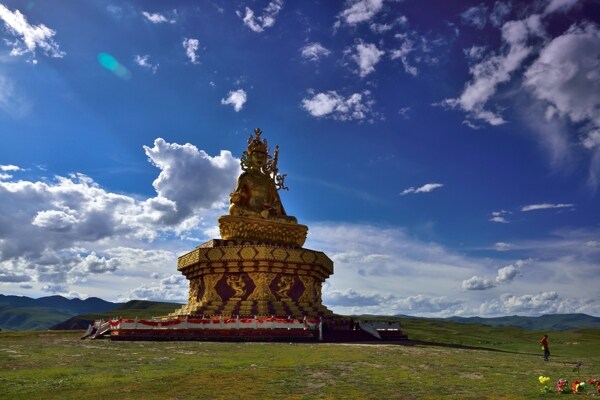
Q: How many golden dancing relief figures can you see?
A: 2